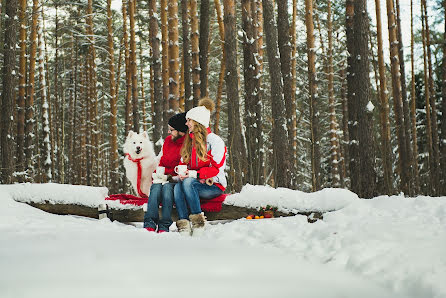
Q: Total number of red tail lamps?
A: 0